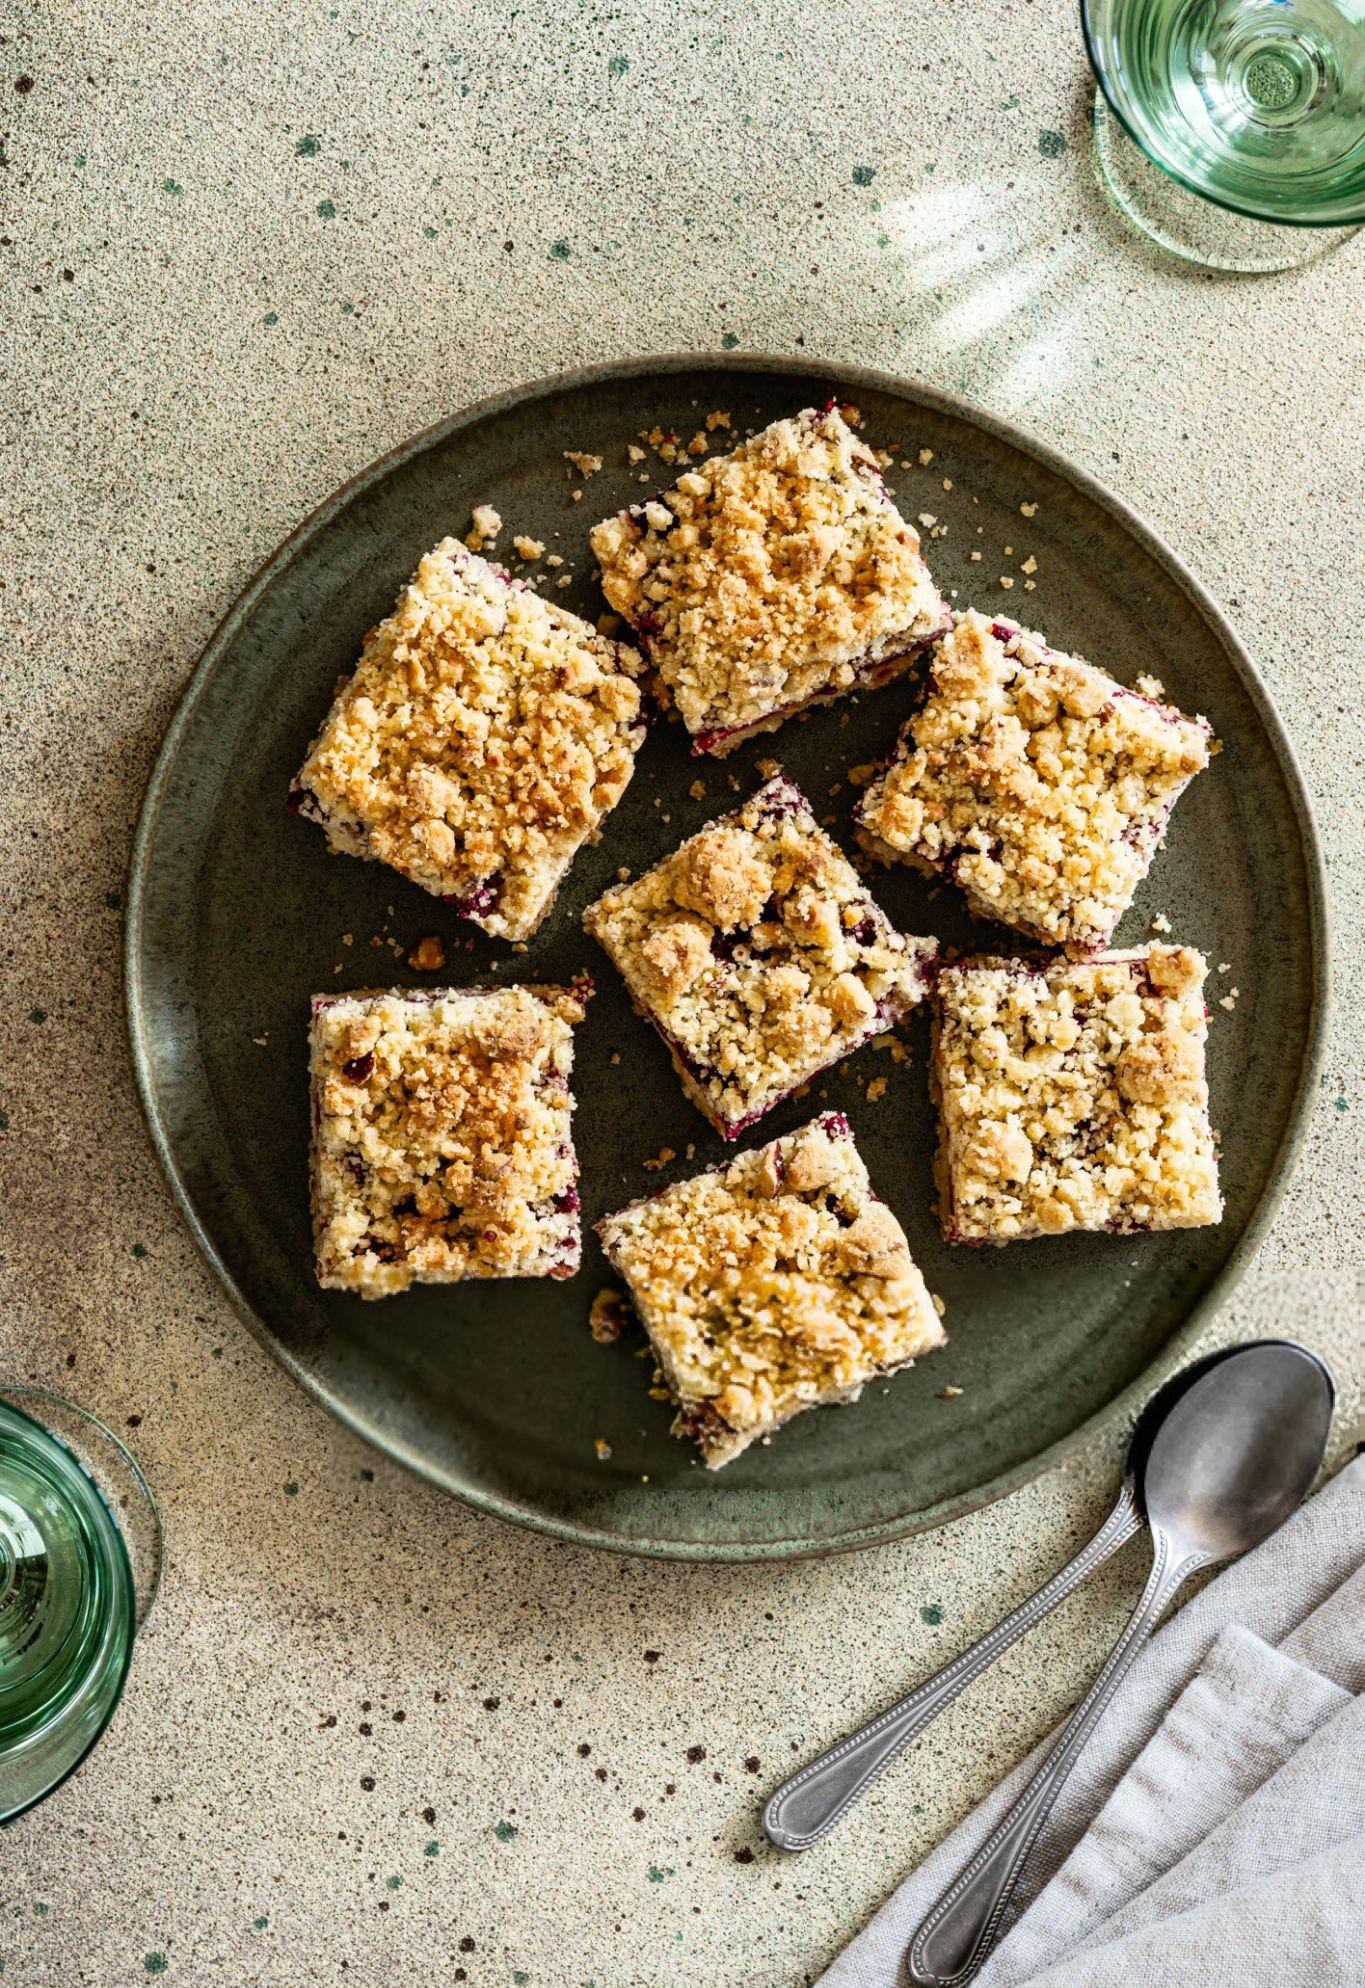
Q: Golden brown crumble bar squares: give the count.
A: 7